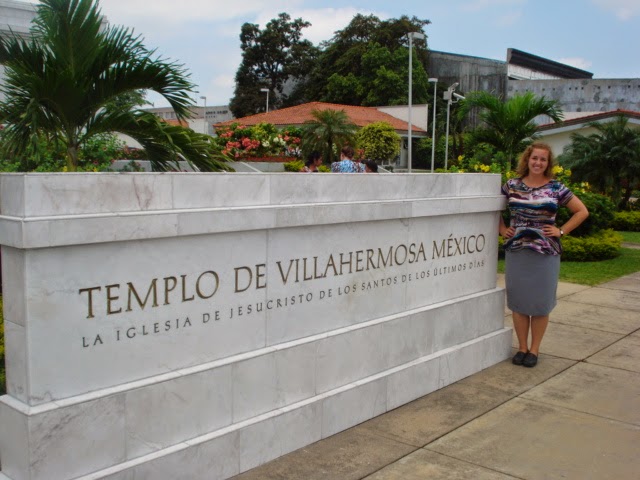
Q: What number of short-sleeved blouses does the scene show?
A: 1